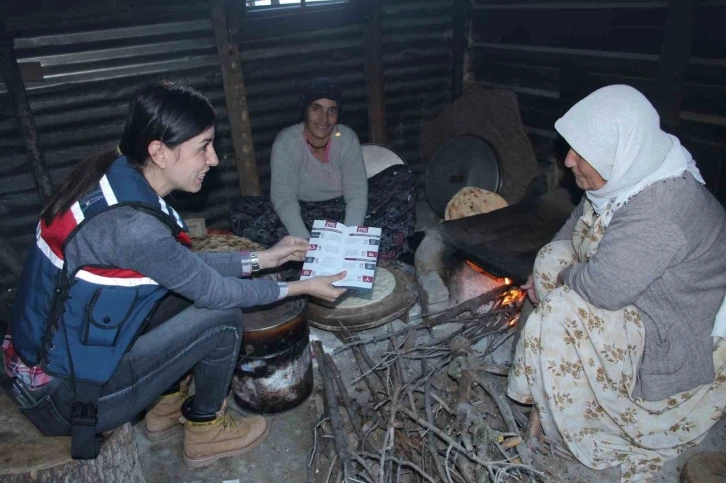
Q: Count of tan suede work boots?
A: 2